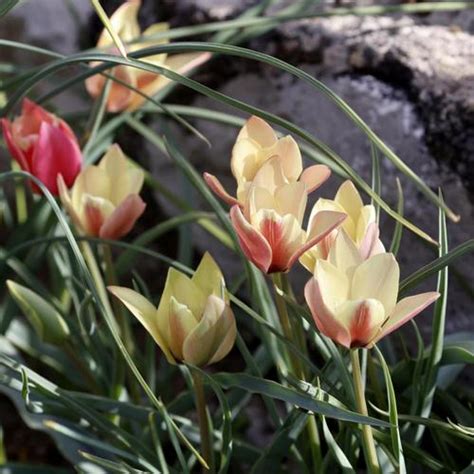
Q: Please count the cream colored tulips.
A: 7